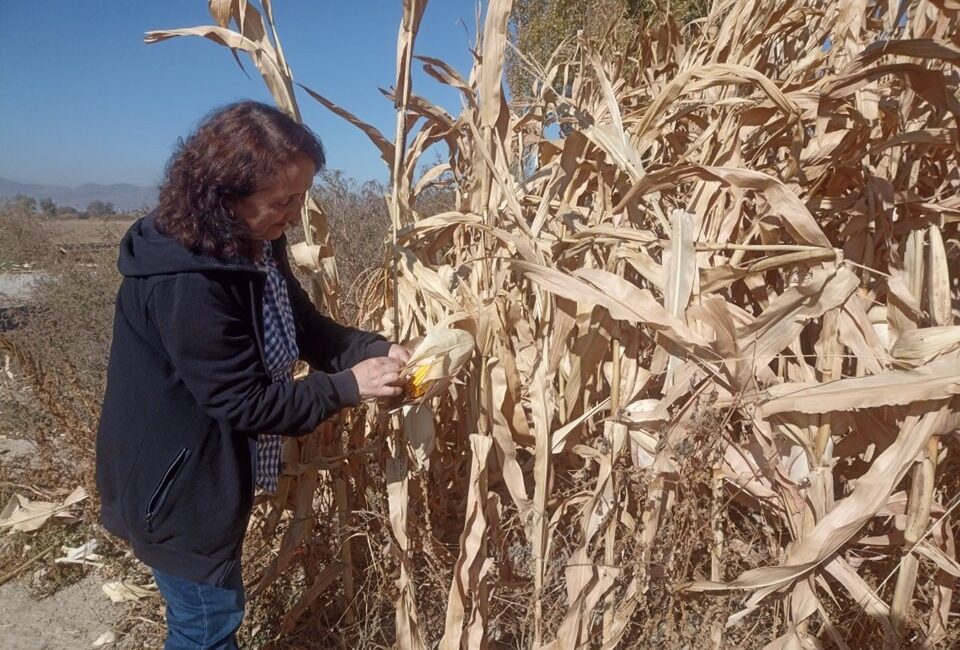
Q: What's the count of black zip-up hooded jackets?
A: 1